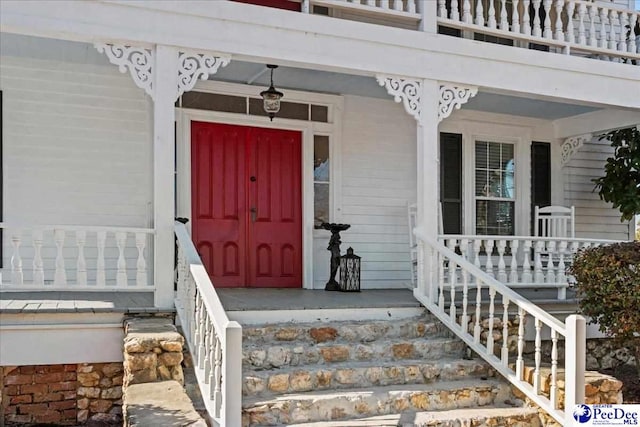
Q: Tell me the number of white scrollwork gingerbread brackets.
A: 5